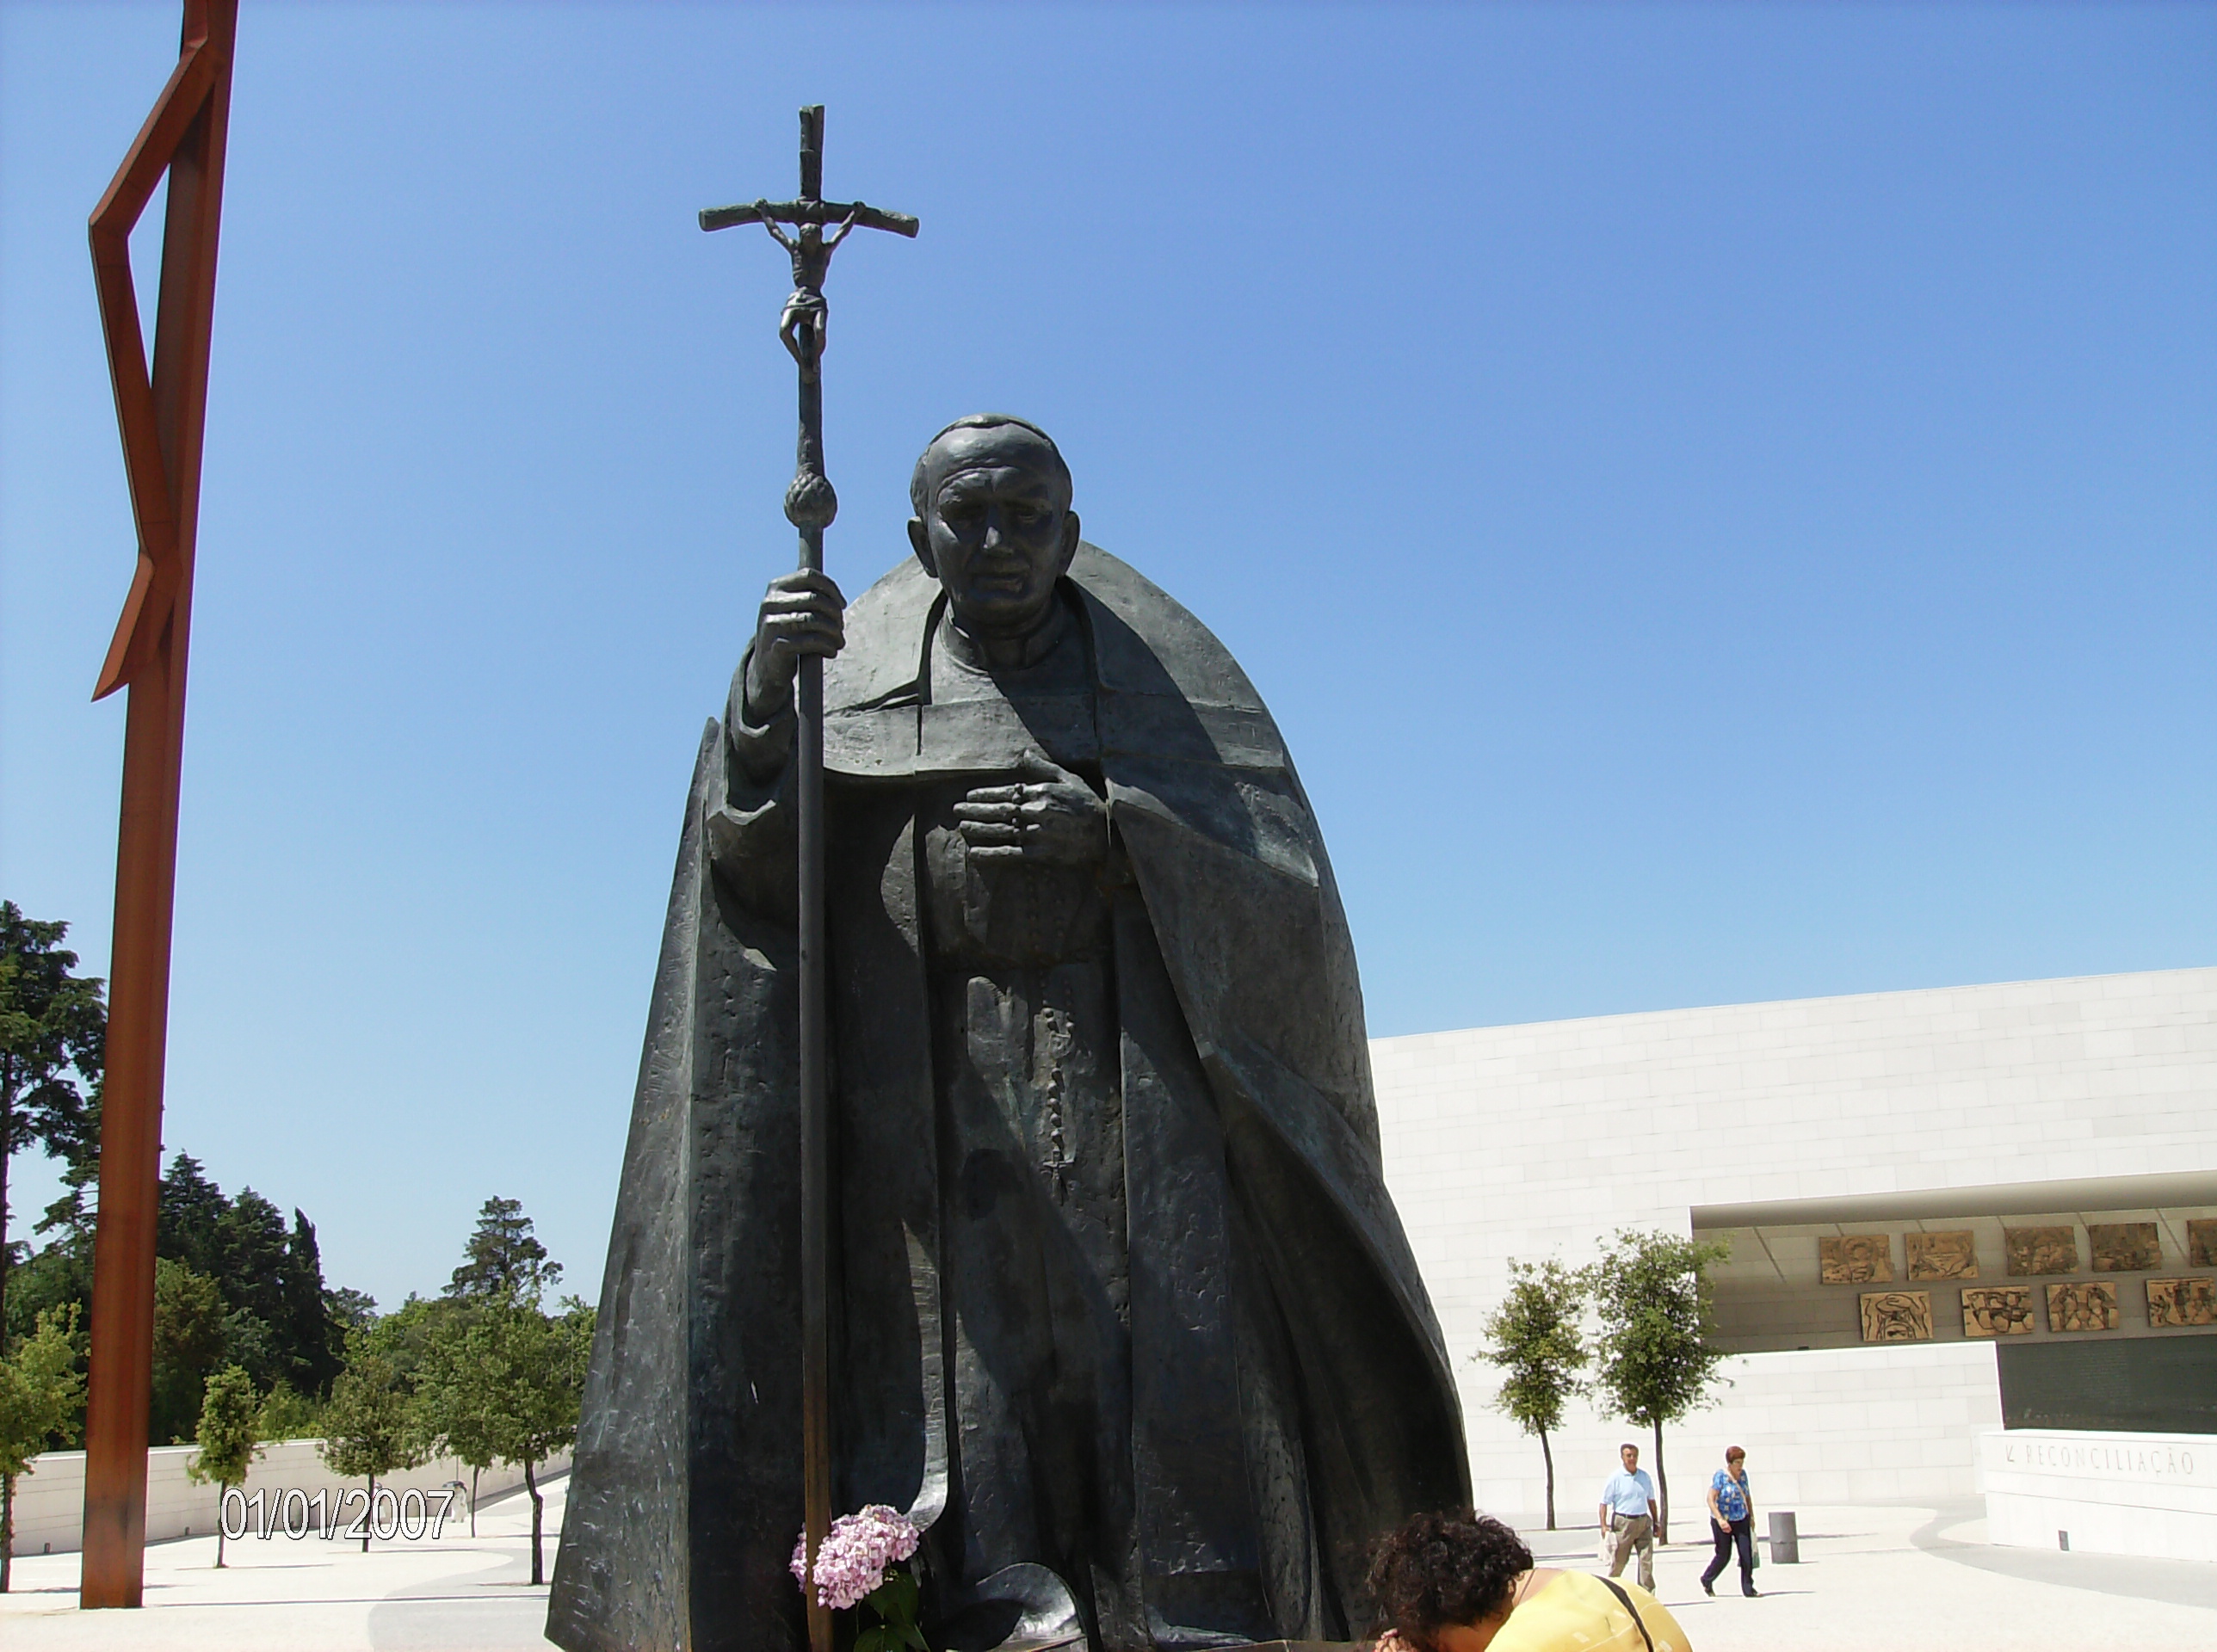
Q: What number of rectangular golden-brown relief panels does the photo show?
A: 9